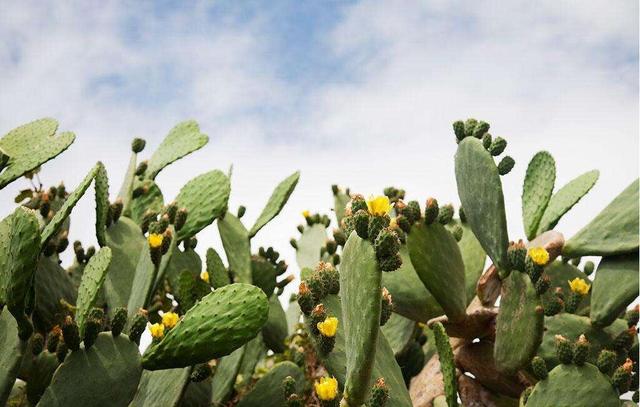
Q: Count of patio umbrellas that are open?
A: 0